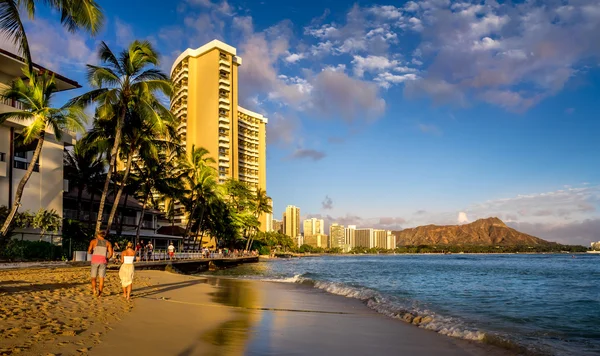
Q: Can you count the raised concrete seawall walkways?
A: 1